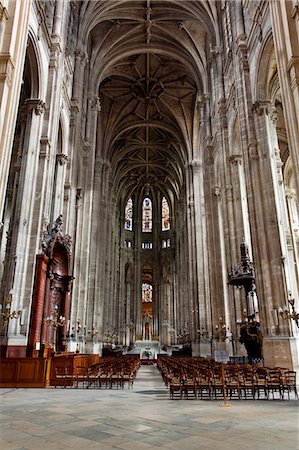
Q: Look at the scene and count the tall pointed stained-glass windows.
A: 3